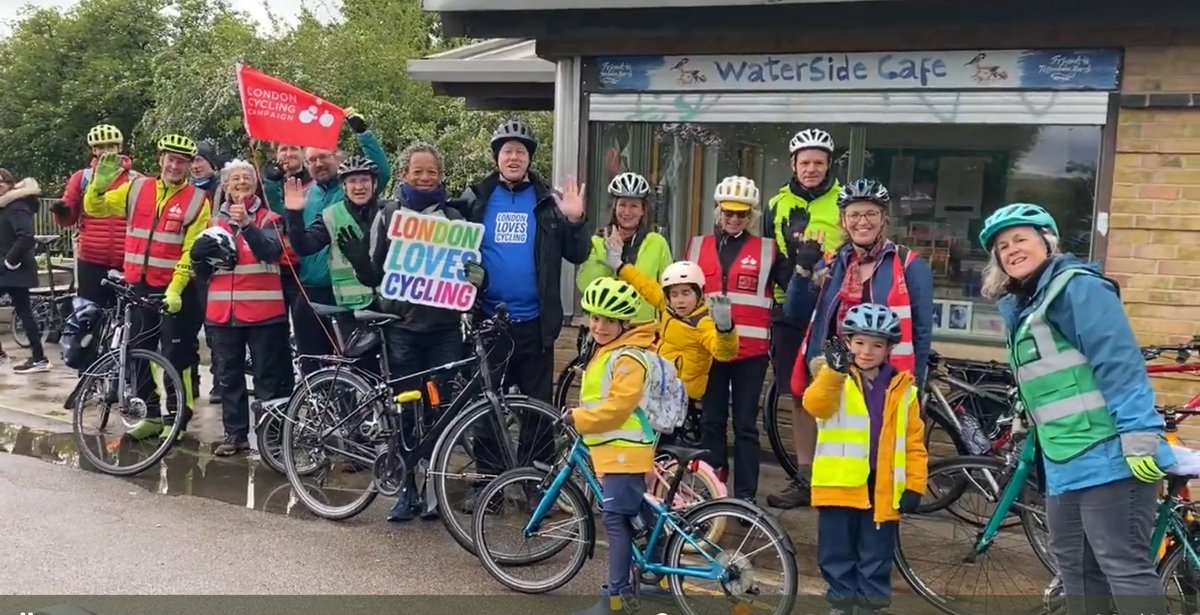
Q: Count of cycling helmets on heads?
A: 12